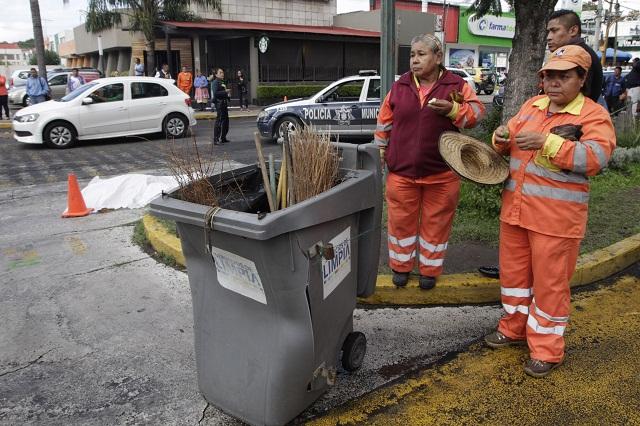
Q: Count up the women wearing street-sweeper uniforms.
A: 2